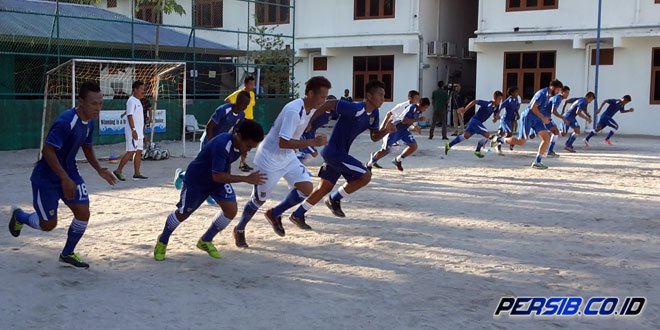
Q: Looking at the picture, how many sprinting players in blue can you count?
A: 12